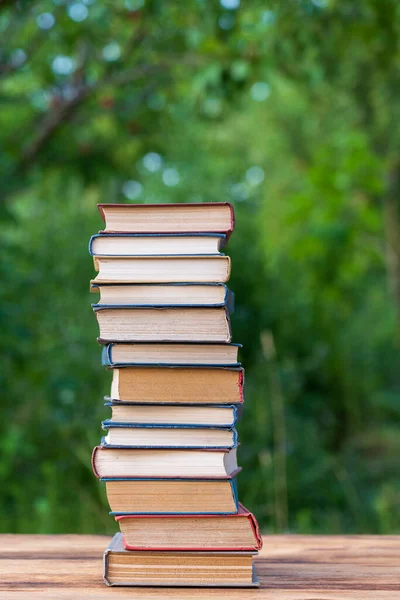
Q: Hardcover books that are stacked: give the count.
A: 13